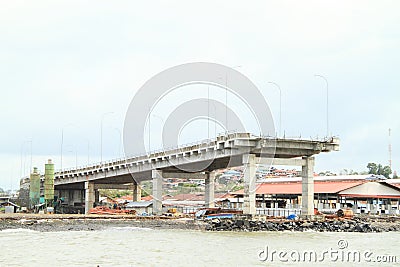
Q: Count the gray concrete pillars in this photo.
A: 6